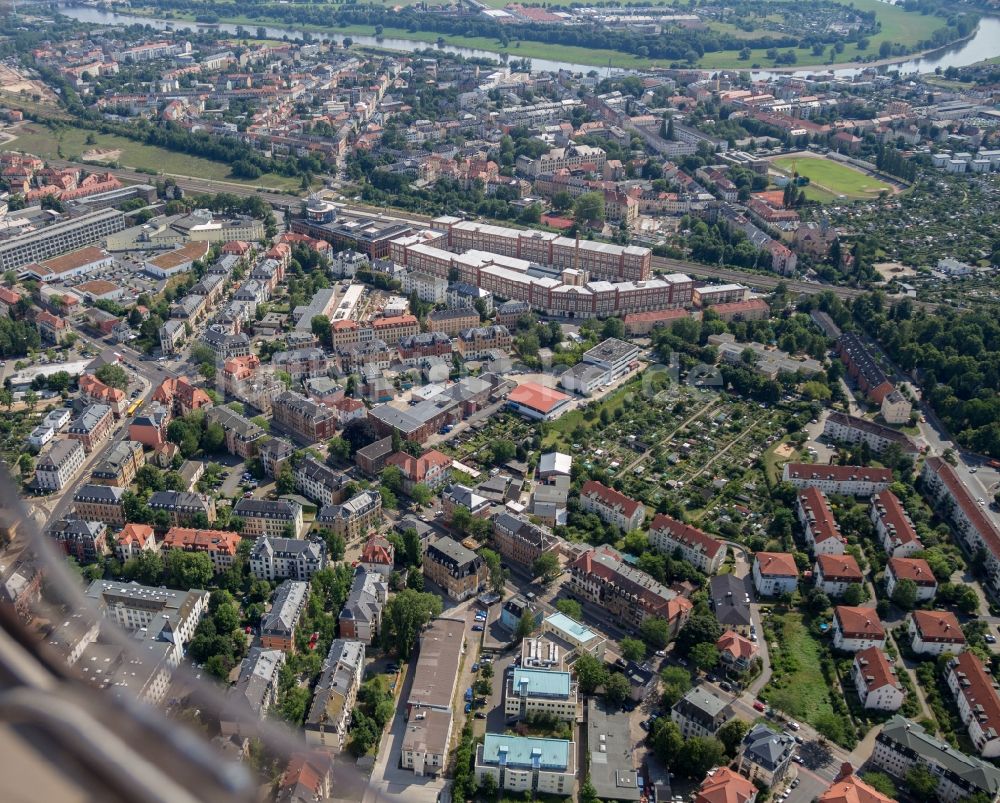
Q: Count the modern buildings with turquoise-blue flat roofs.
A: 3